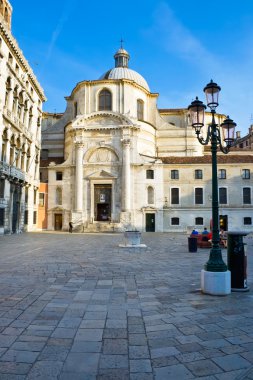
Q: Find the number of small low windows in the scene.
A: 3